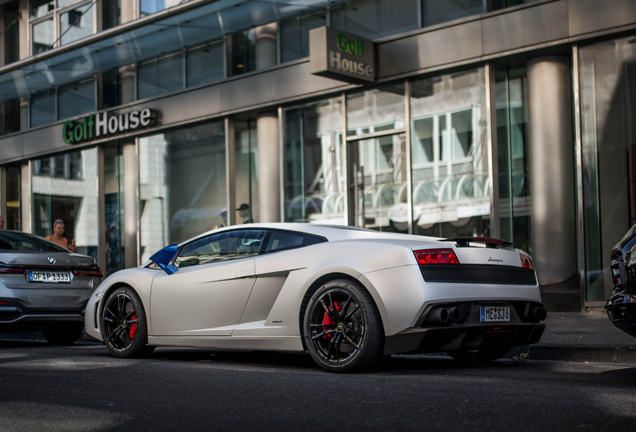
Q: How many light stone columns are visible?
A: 3